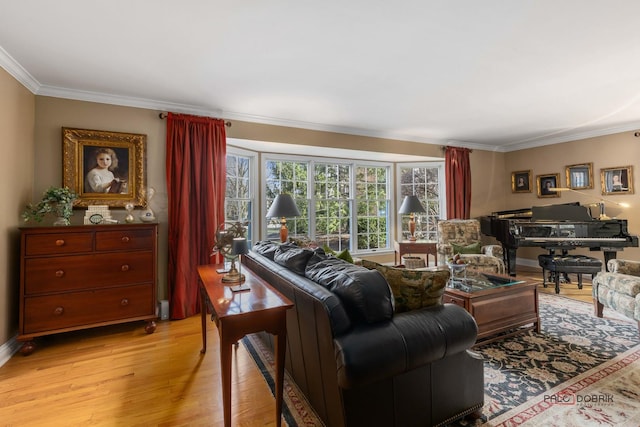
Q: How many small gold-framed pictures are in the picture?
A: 4